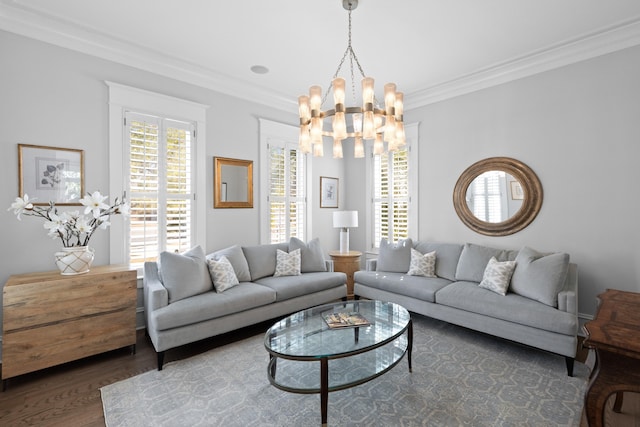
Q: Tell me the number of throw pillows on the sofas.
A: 8